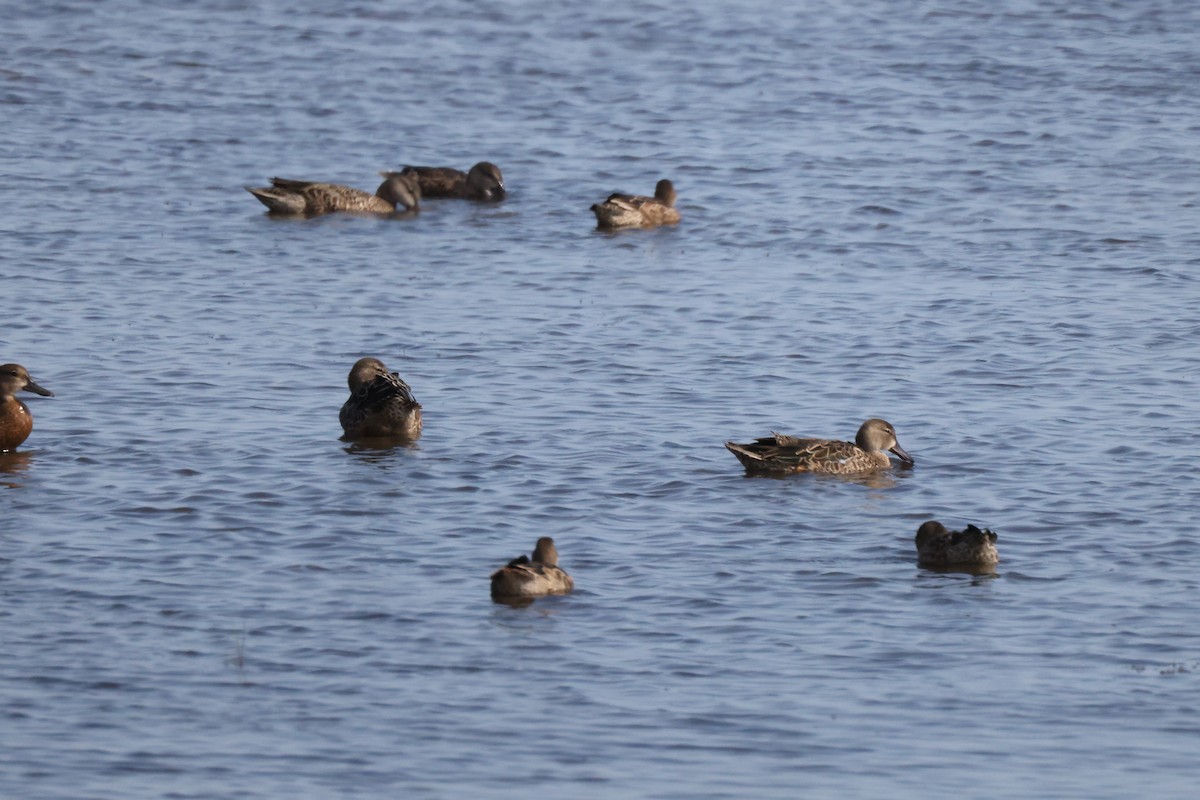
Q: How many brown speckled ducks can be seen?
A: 8